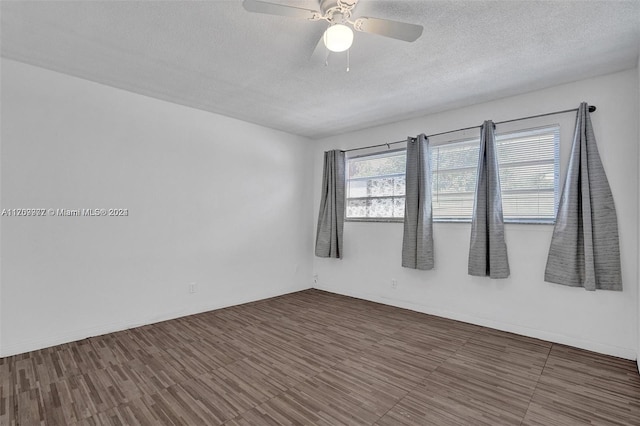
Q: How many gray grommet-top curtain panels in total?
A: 4